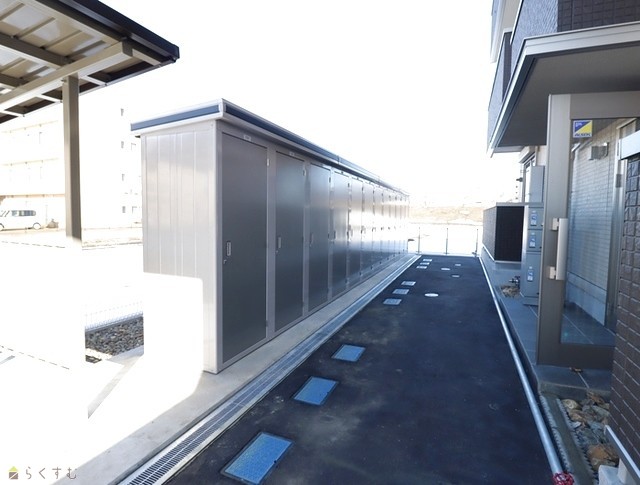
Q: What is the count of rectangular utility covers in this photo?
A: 9